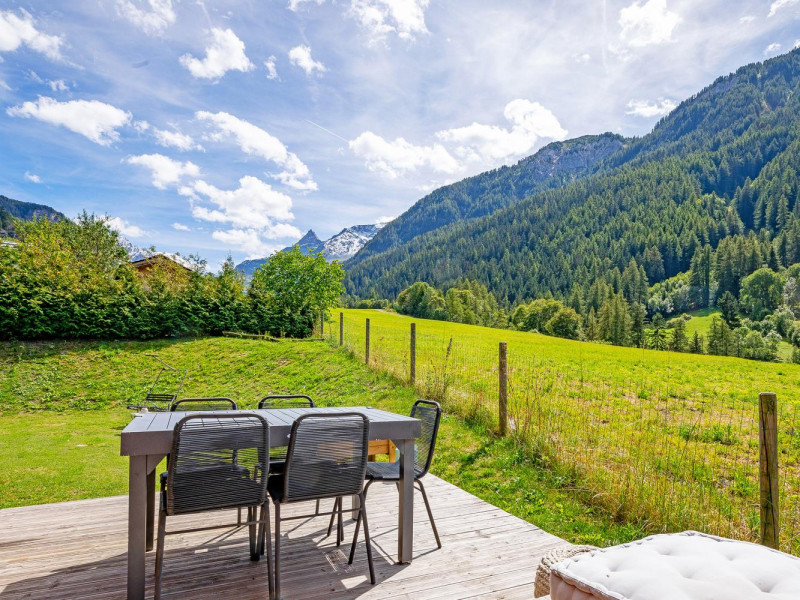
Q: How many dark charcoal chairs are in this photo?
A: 5